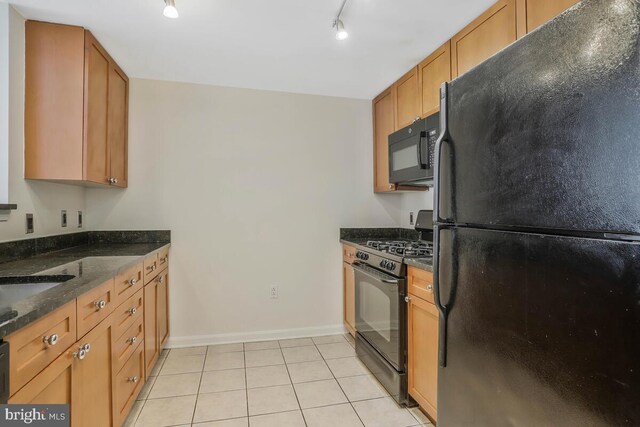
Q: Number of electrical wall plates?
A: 5